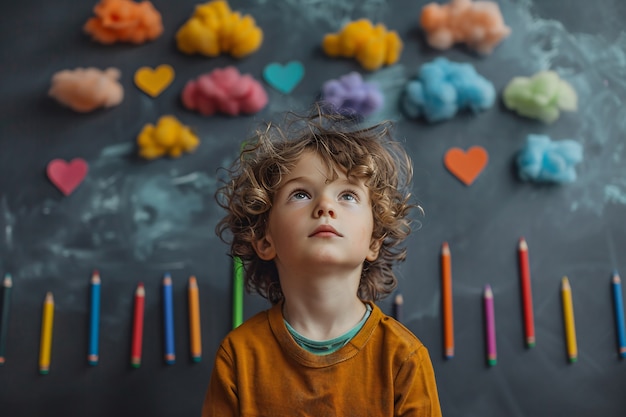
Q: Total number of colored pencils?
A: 13